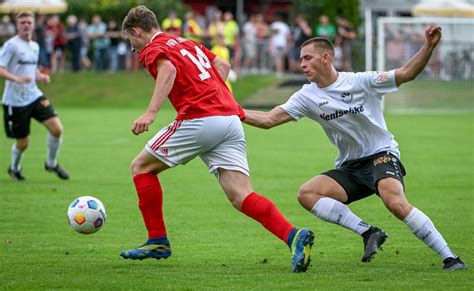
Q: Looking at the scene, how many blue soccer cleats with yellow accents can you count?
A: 2